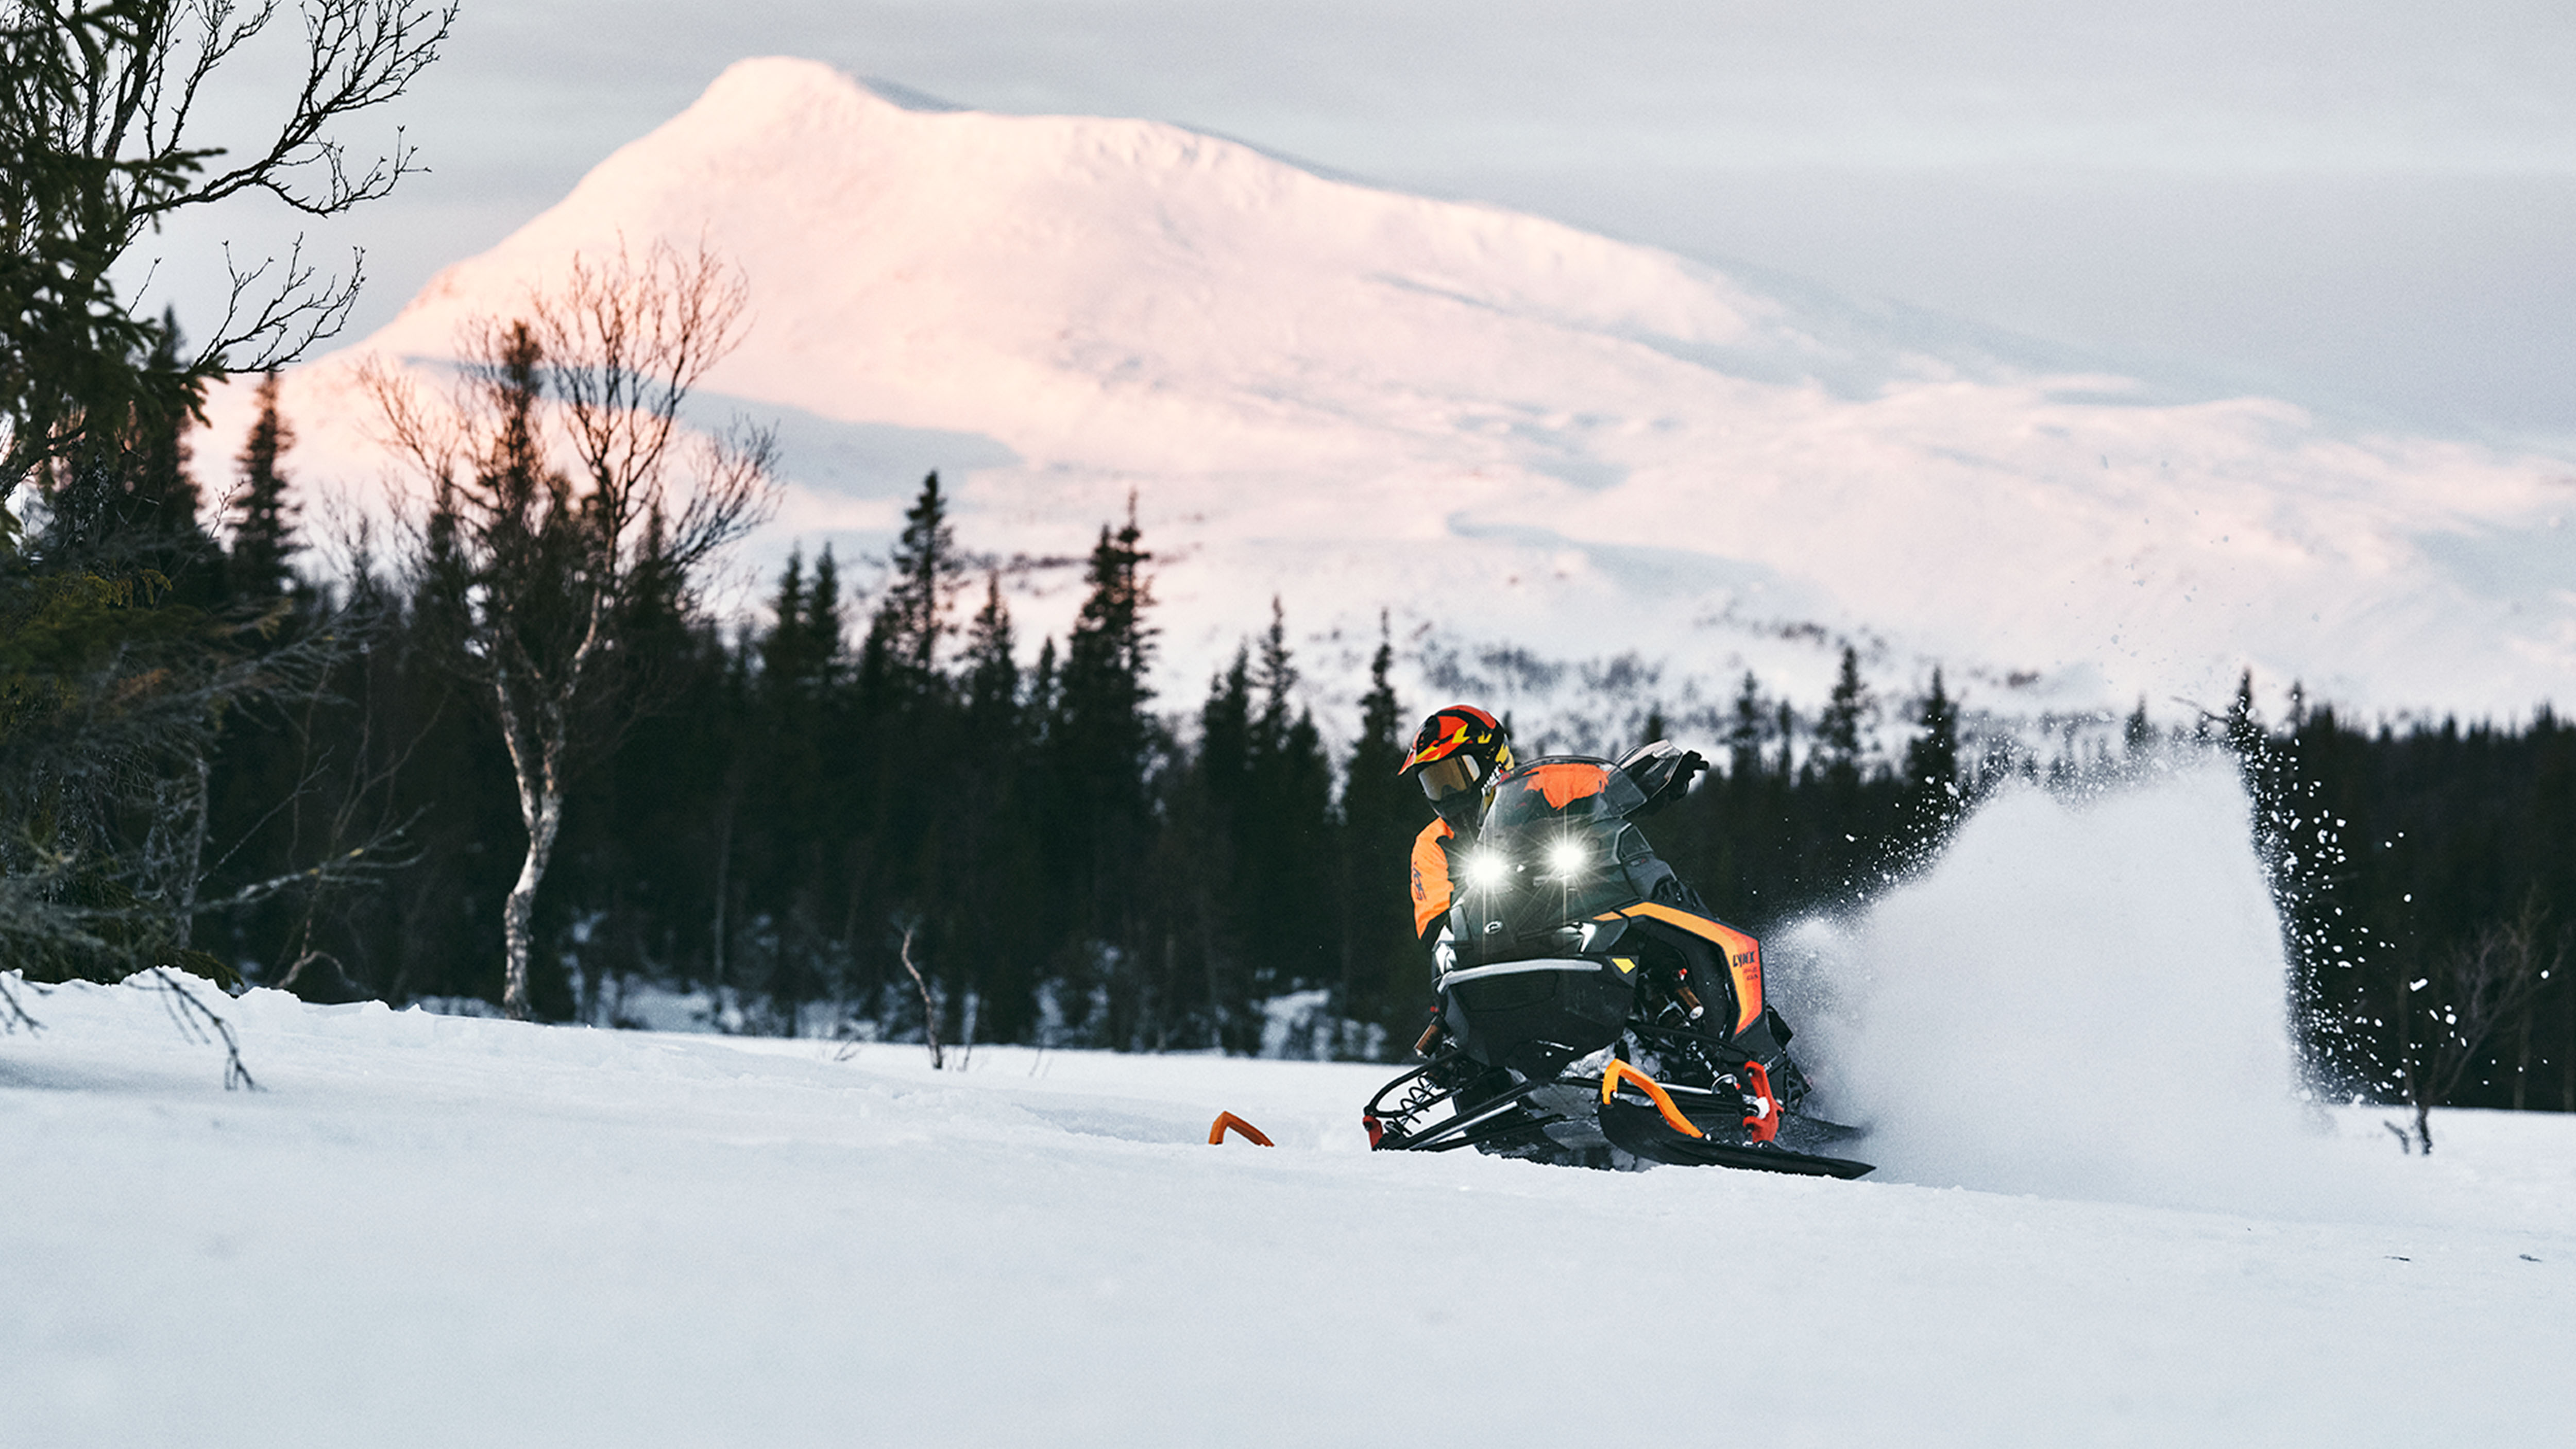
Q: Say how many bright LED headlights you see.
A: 2